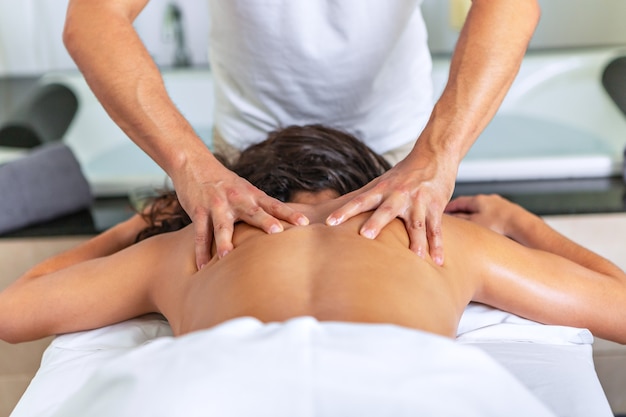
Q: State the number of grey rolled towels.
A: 1